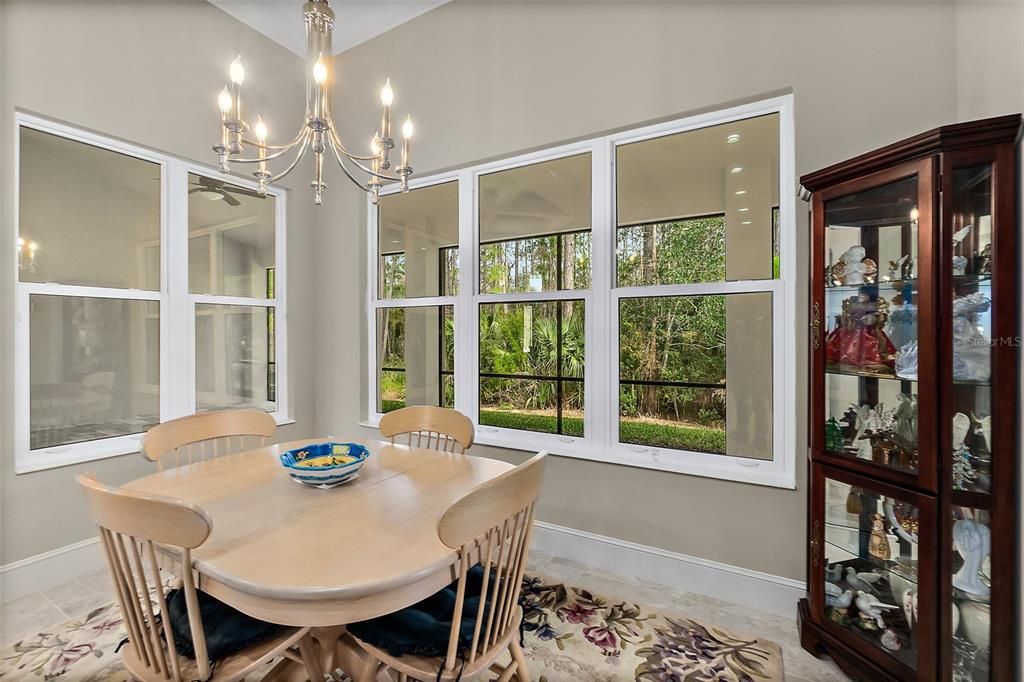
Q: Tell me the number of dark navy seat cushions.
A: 2